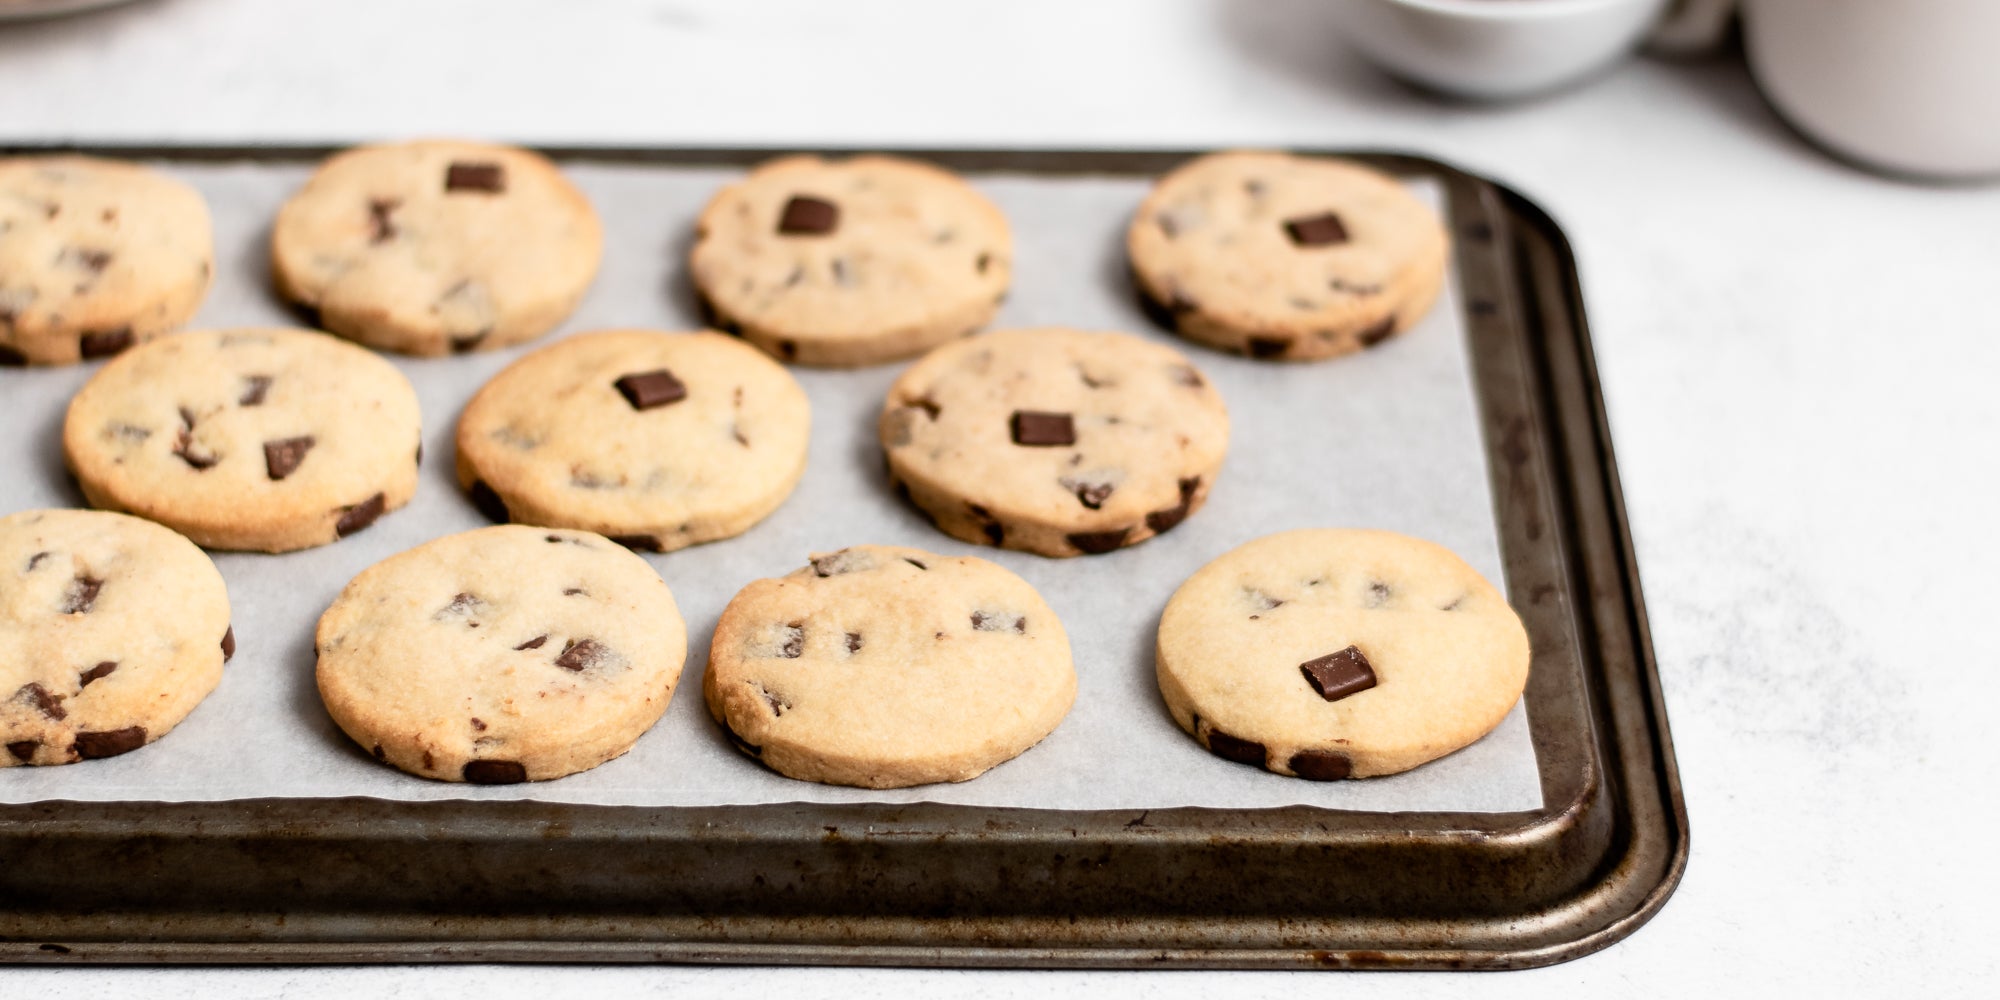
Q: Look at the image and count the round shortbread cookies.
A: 11